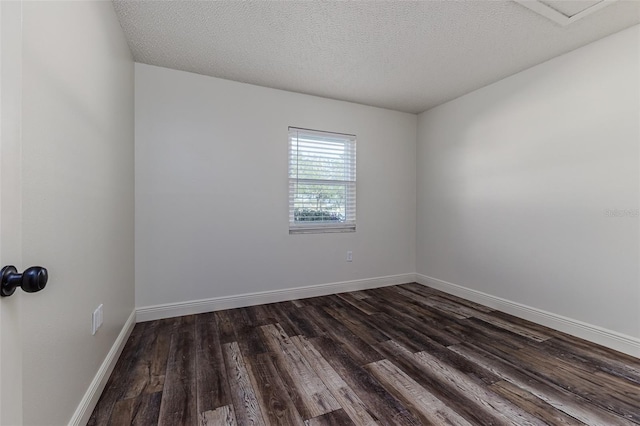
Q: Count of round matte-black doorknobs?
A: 1